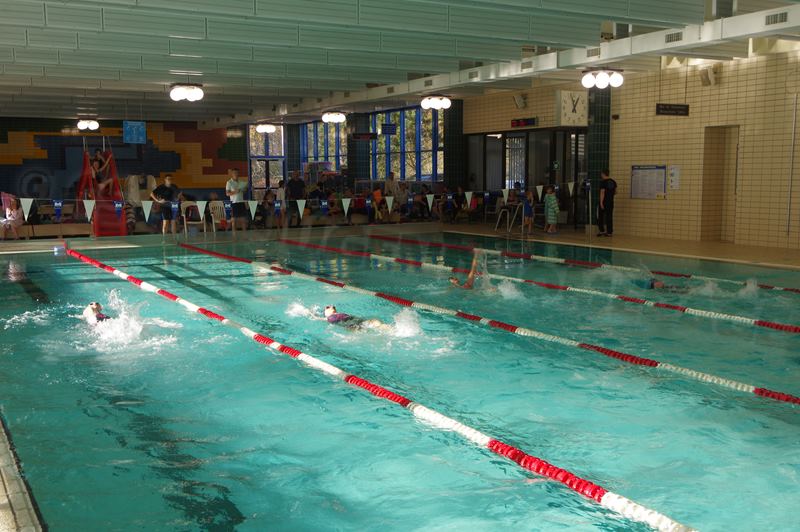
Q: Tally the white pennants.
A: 13